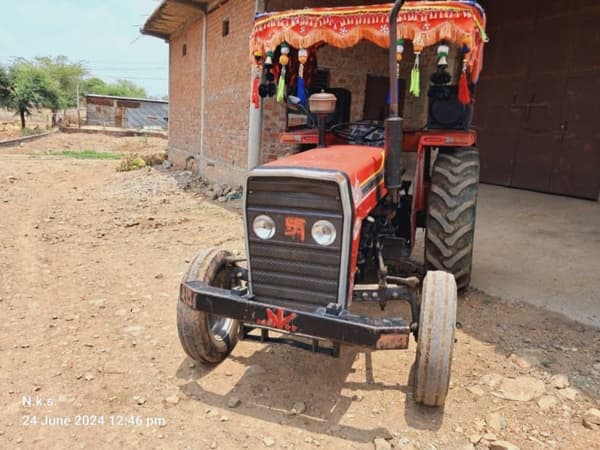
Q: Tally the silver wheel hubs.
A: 1